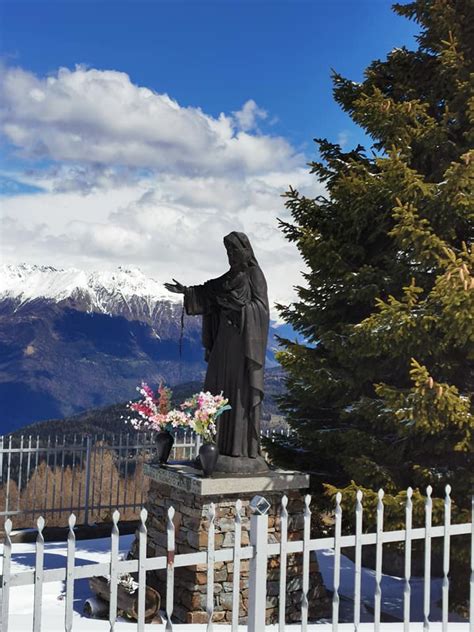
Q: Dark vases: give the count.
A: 2